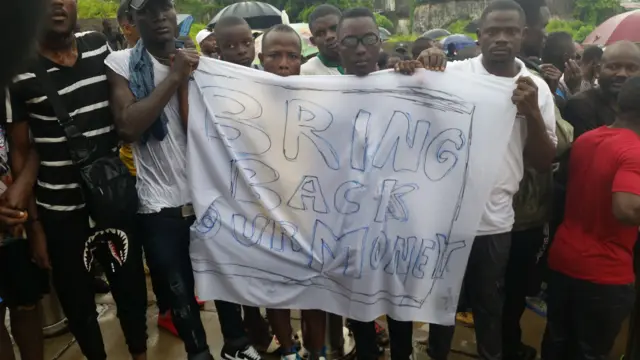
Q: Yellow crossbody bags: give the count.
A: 0